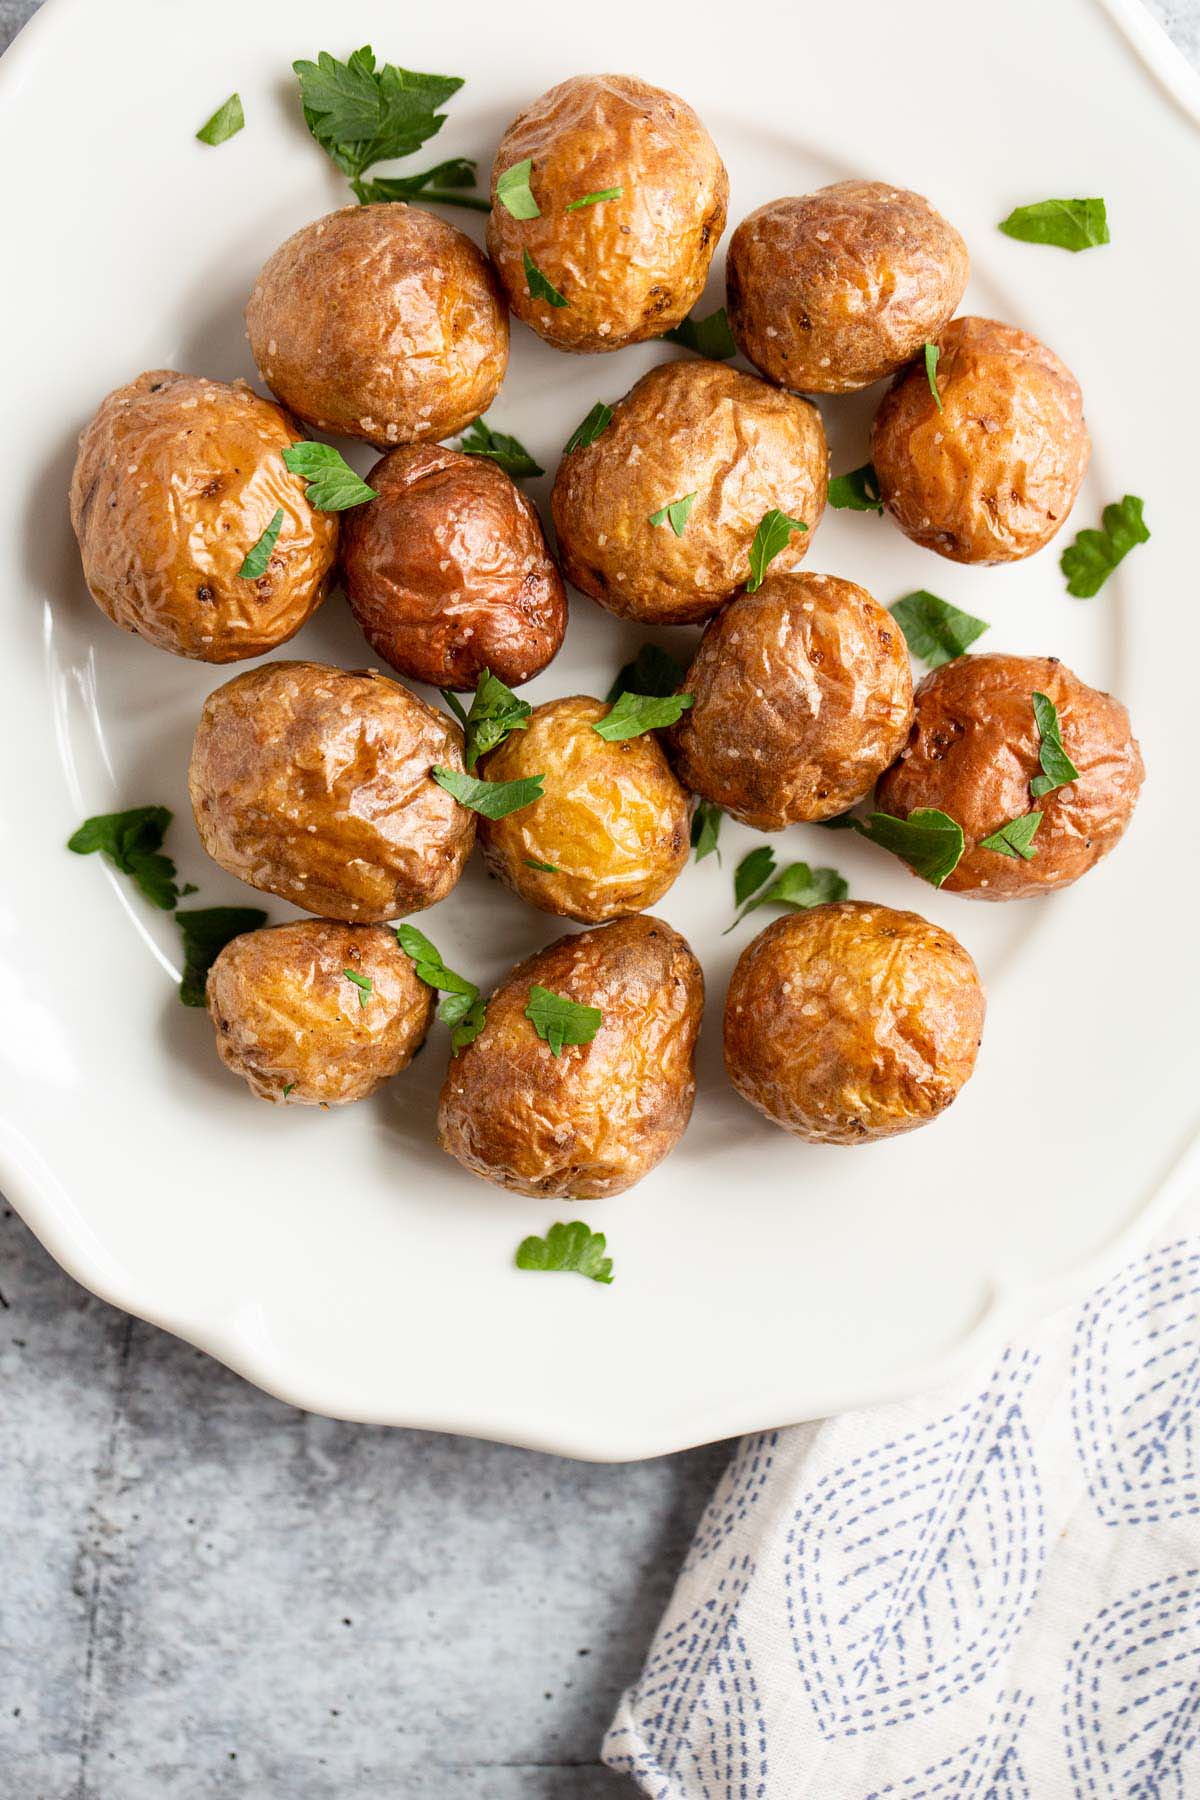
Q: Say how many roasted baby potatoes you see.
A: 14